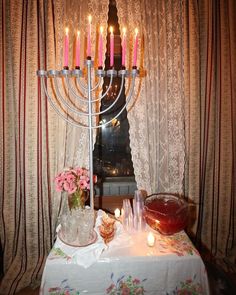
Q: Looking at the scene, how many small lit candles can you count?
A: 2